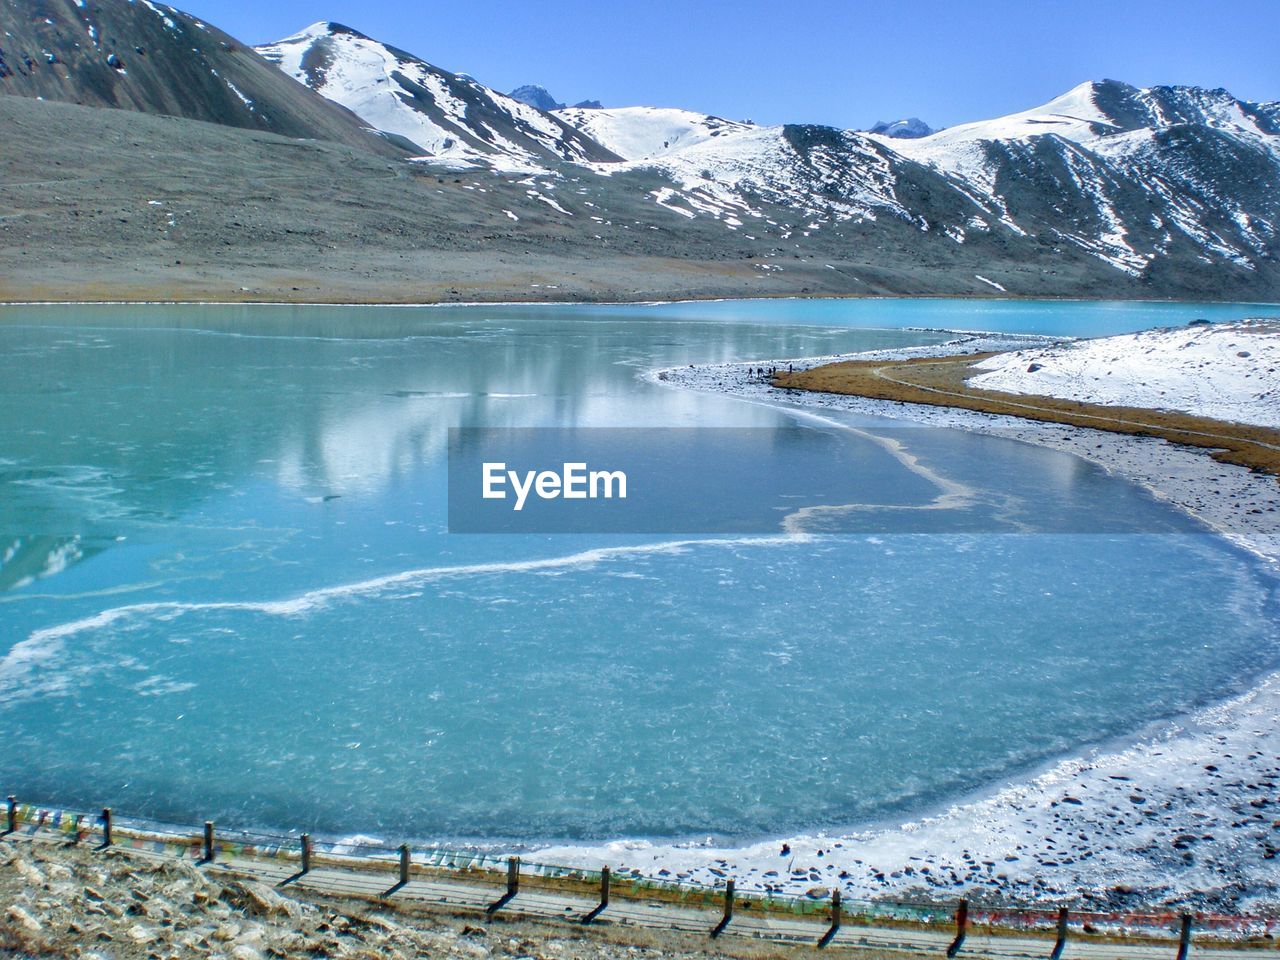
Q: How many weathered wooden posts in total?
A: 12